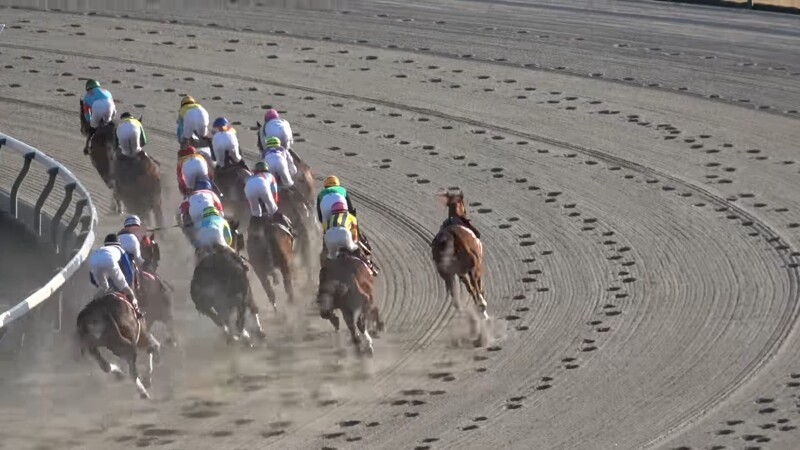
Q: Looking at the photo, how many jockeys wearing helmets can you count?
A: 14